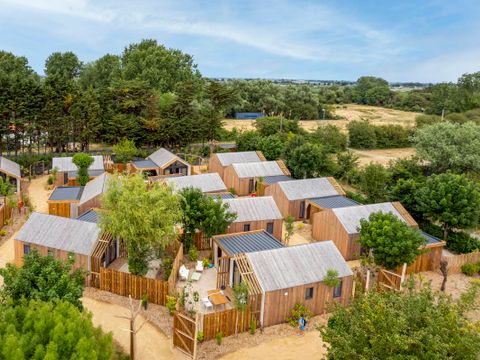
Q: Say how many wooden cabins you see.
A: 12